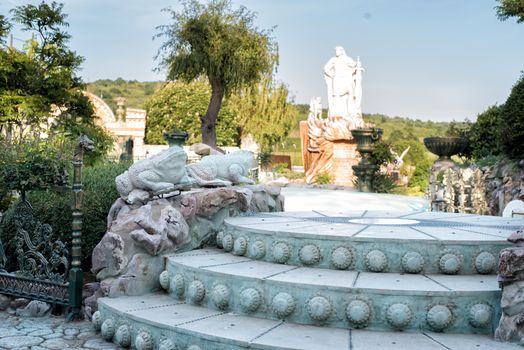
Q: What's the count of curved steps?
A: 3